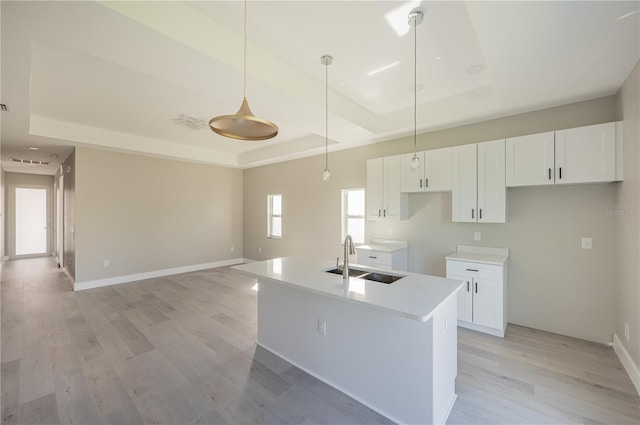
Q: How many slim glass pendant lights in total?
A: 2